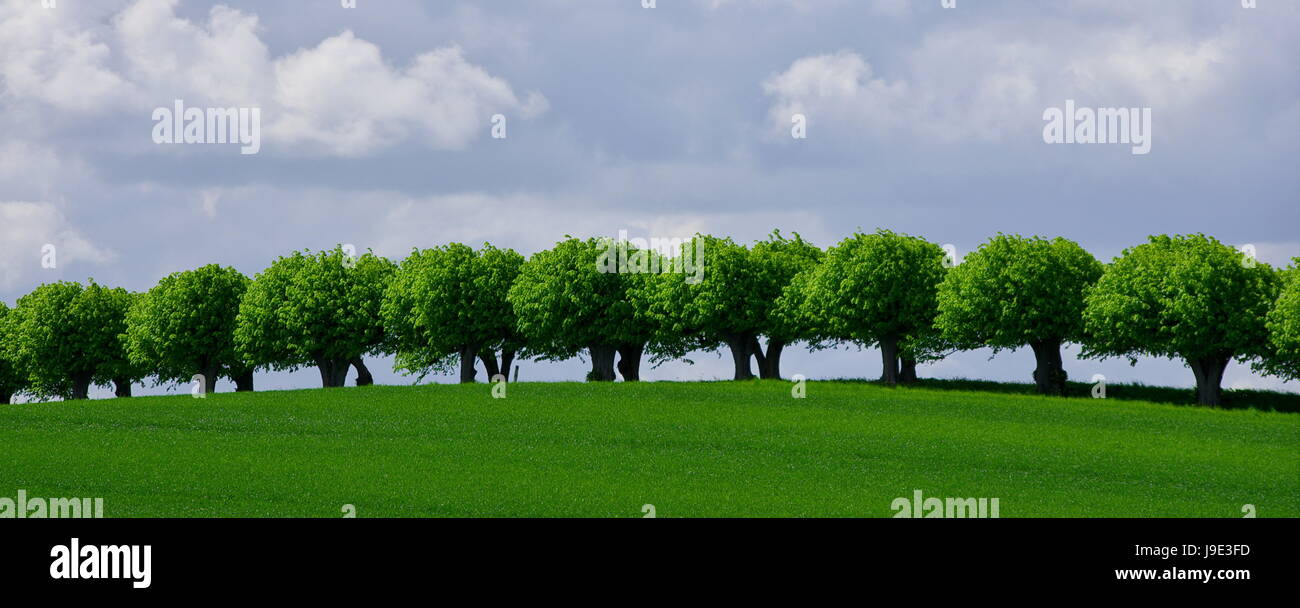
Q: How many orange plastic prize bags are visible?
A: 0